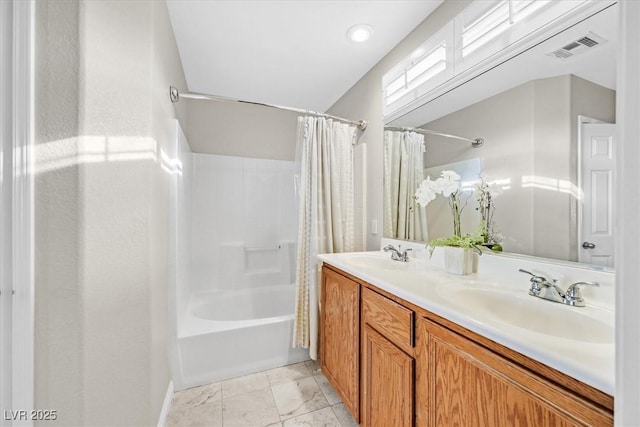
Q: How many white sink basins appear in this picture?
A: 2